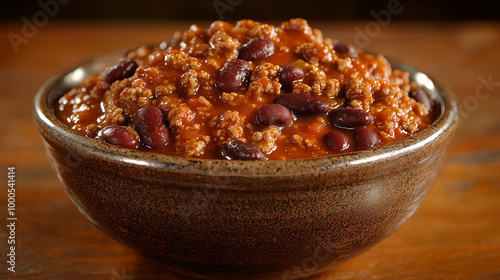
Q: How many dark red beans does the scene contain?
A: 14